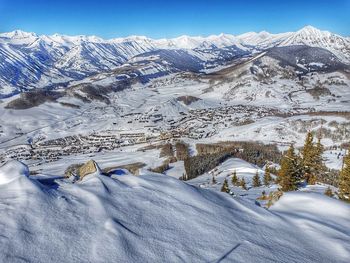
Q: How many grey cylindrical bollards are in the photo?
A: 0